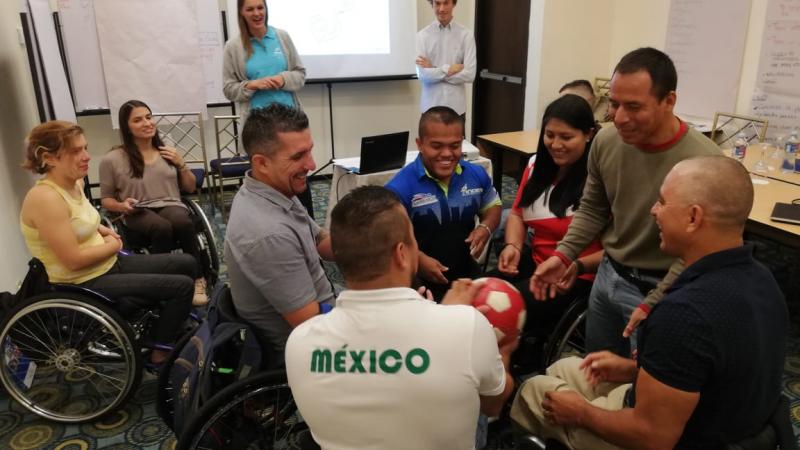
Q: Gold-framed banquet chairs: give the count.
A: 4